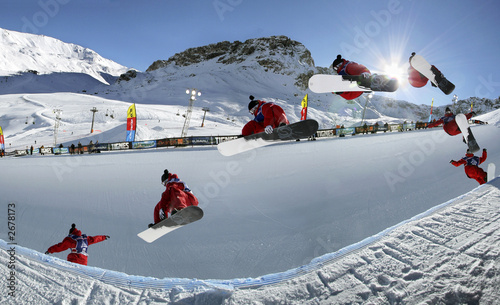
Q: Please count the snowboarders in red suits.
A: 7